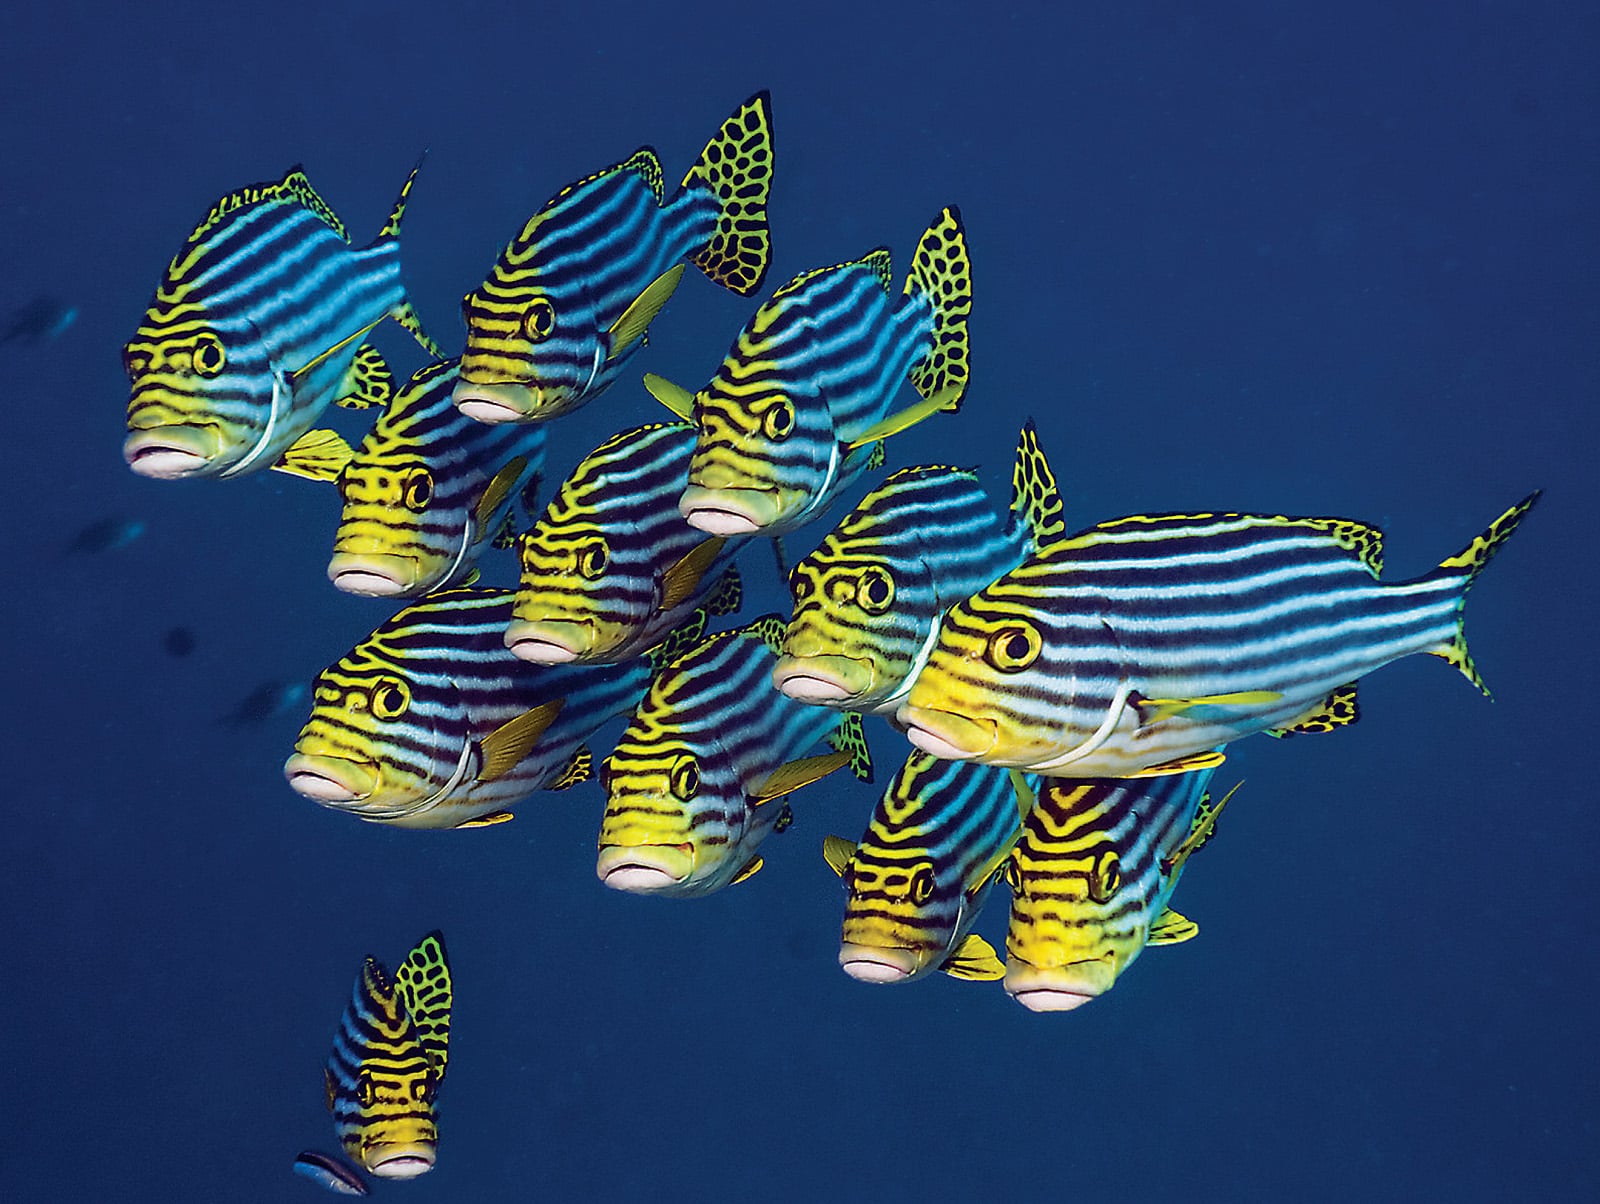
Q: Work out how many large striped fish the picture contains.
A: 12